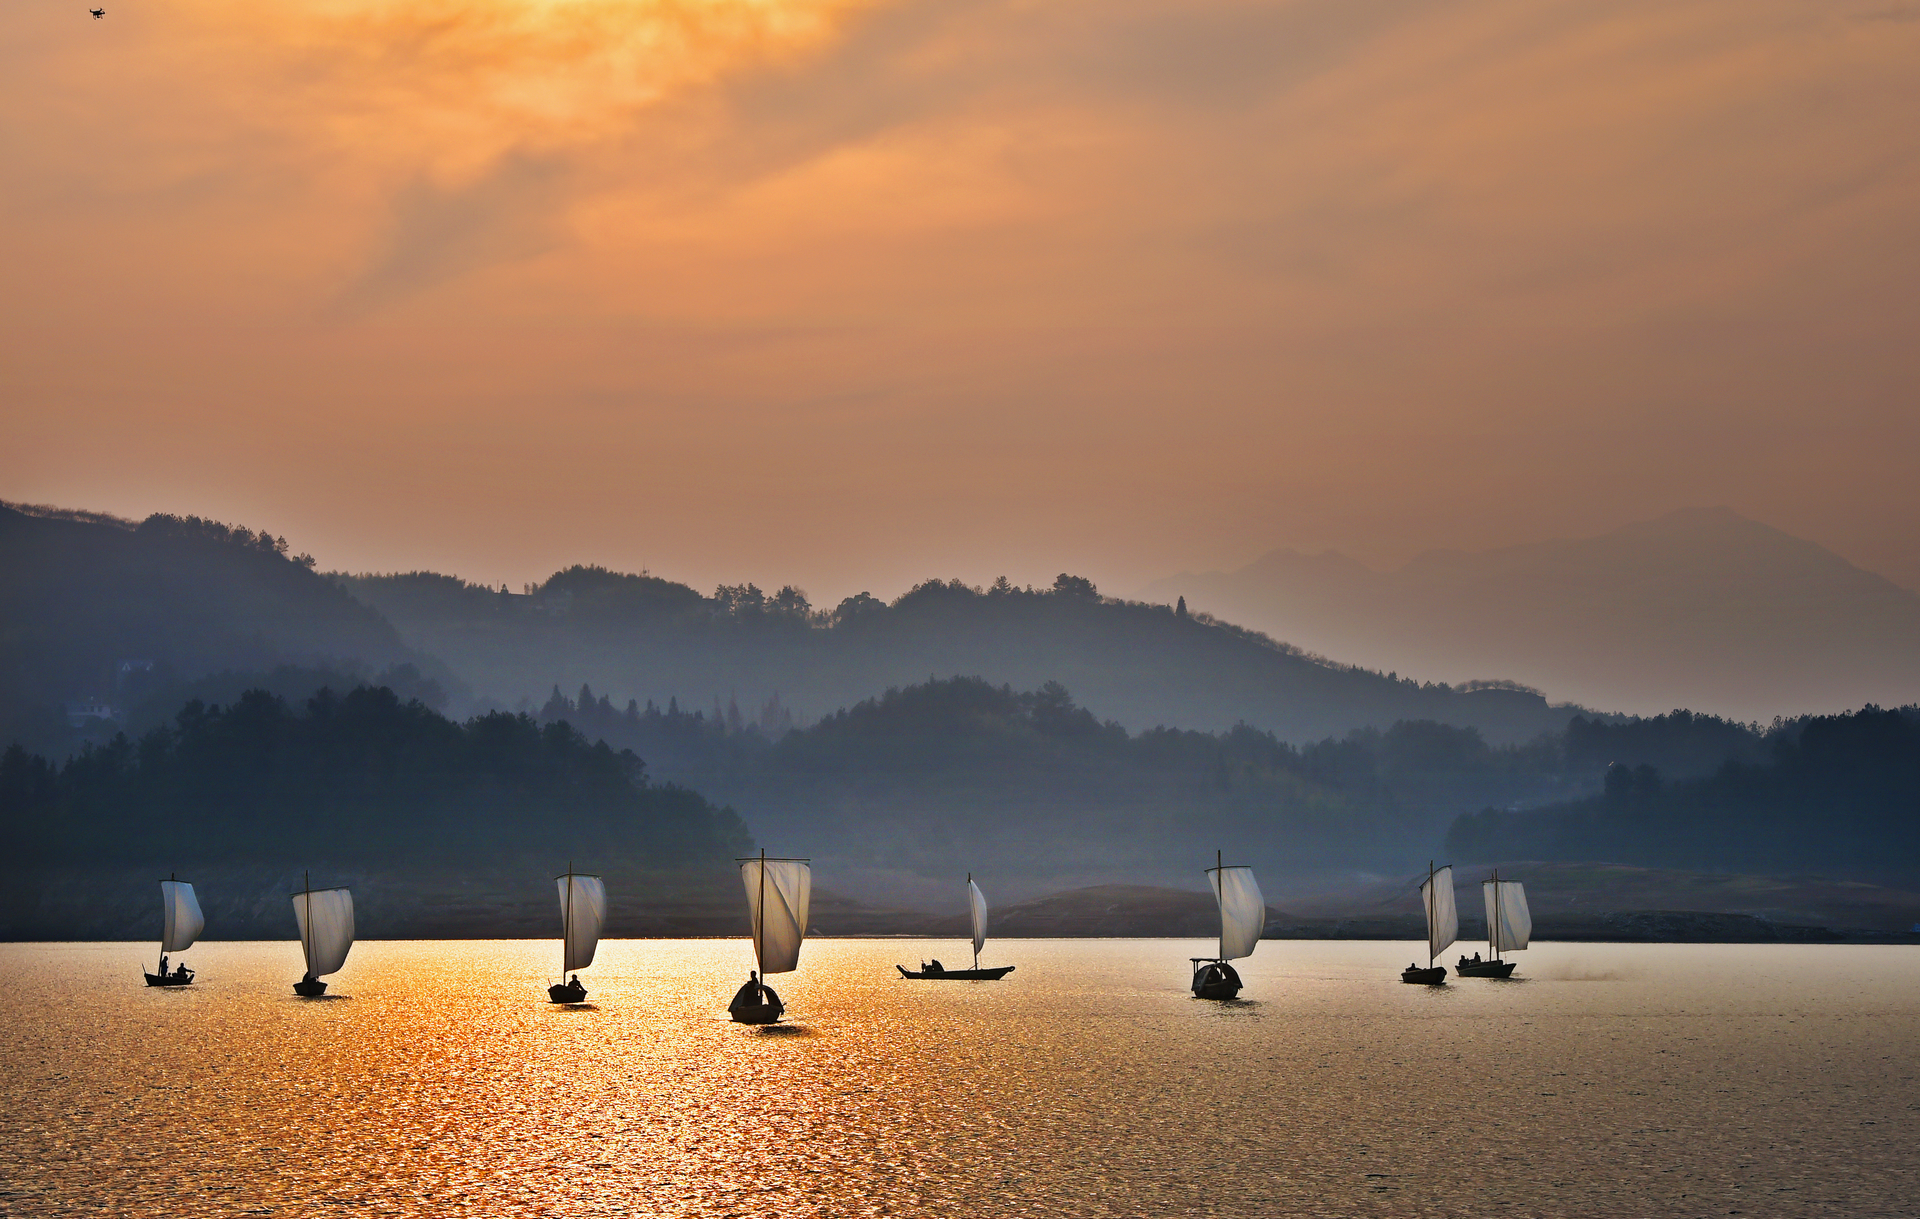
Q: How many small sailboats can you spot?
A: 8